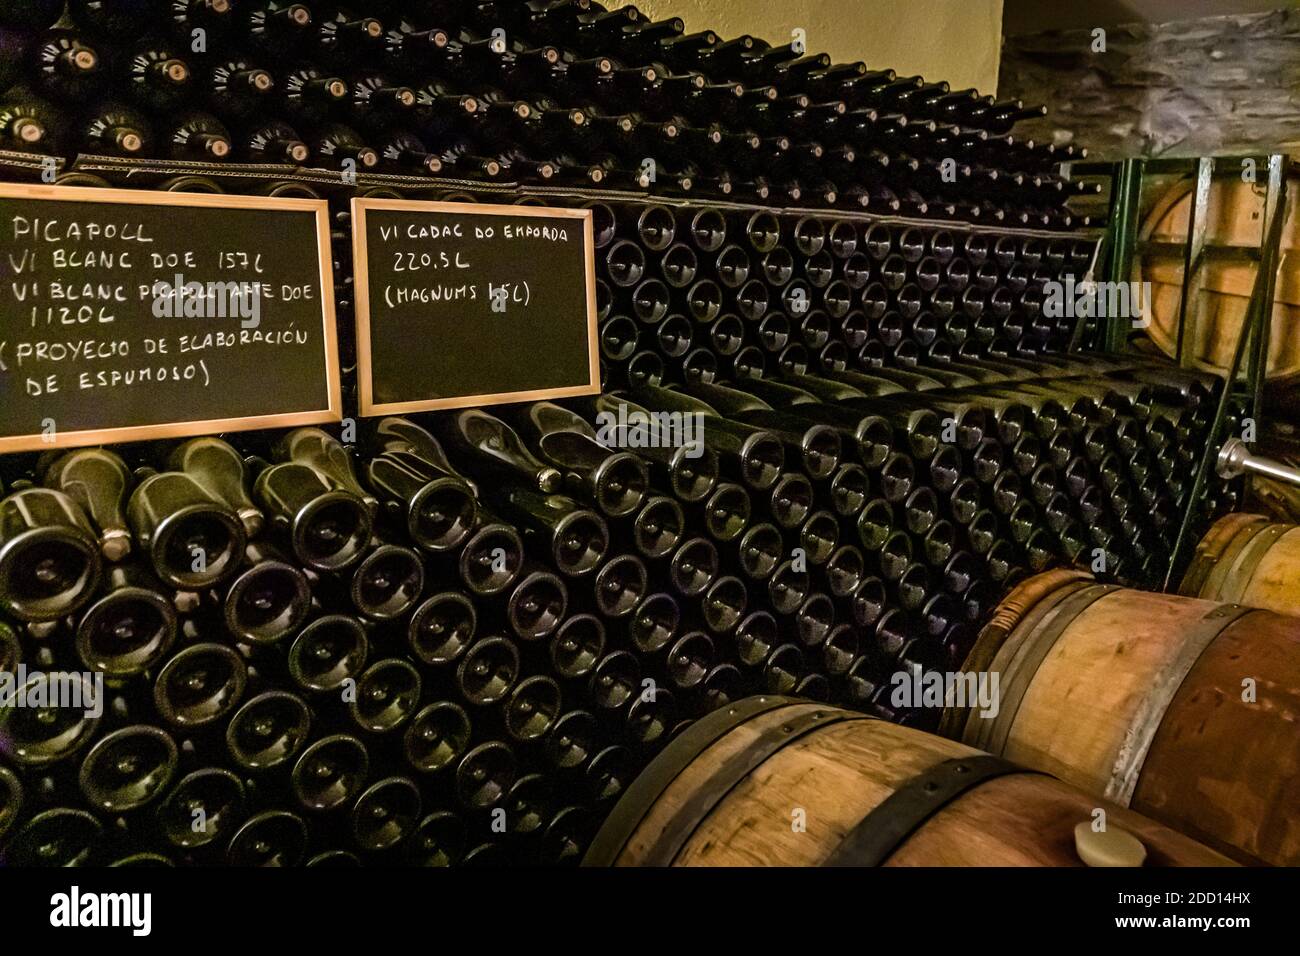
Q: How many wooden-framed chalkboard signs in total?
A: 2